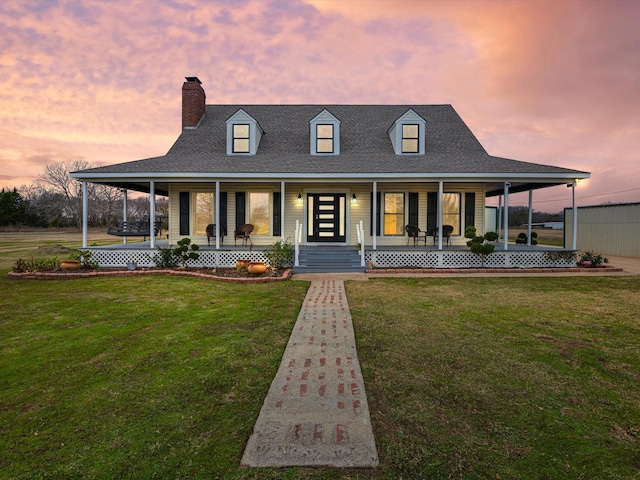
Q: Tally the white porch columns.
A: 11